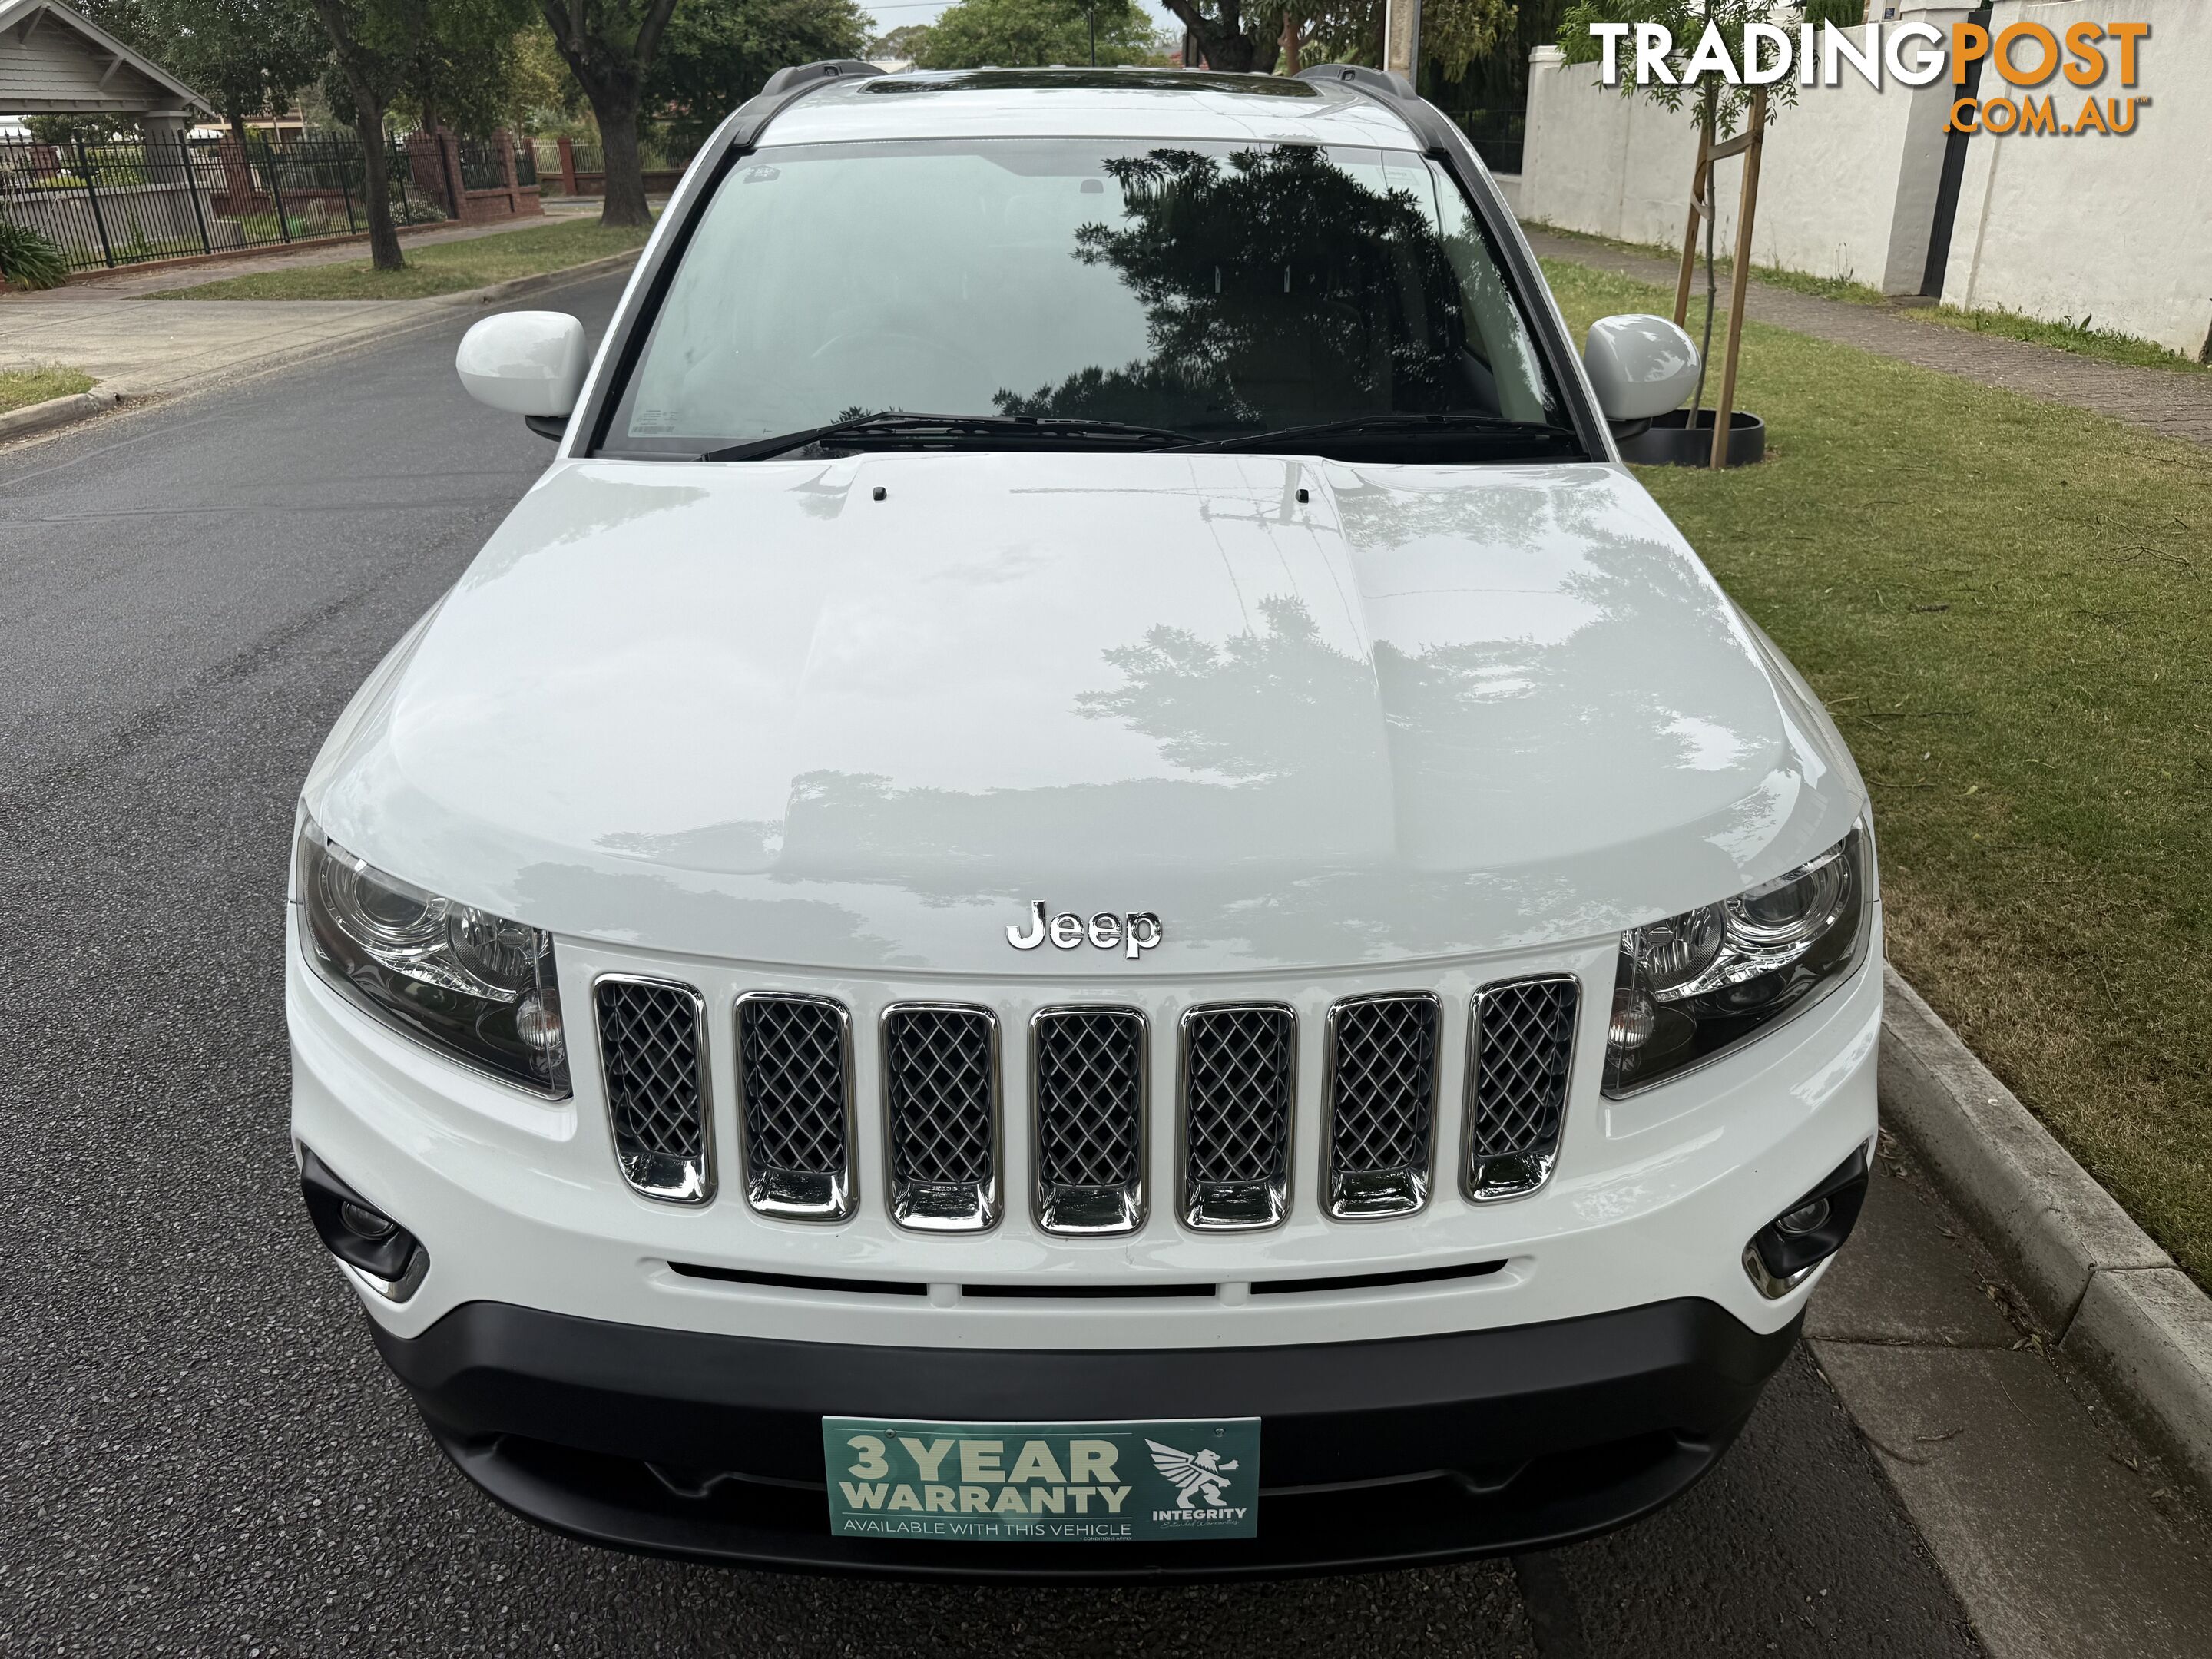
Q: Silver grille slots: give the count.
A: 7